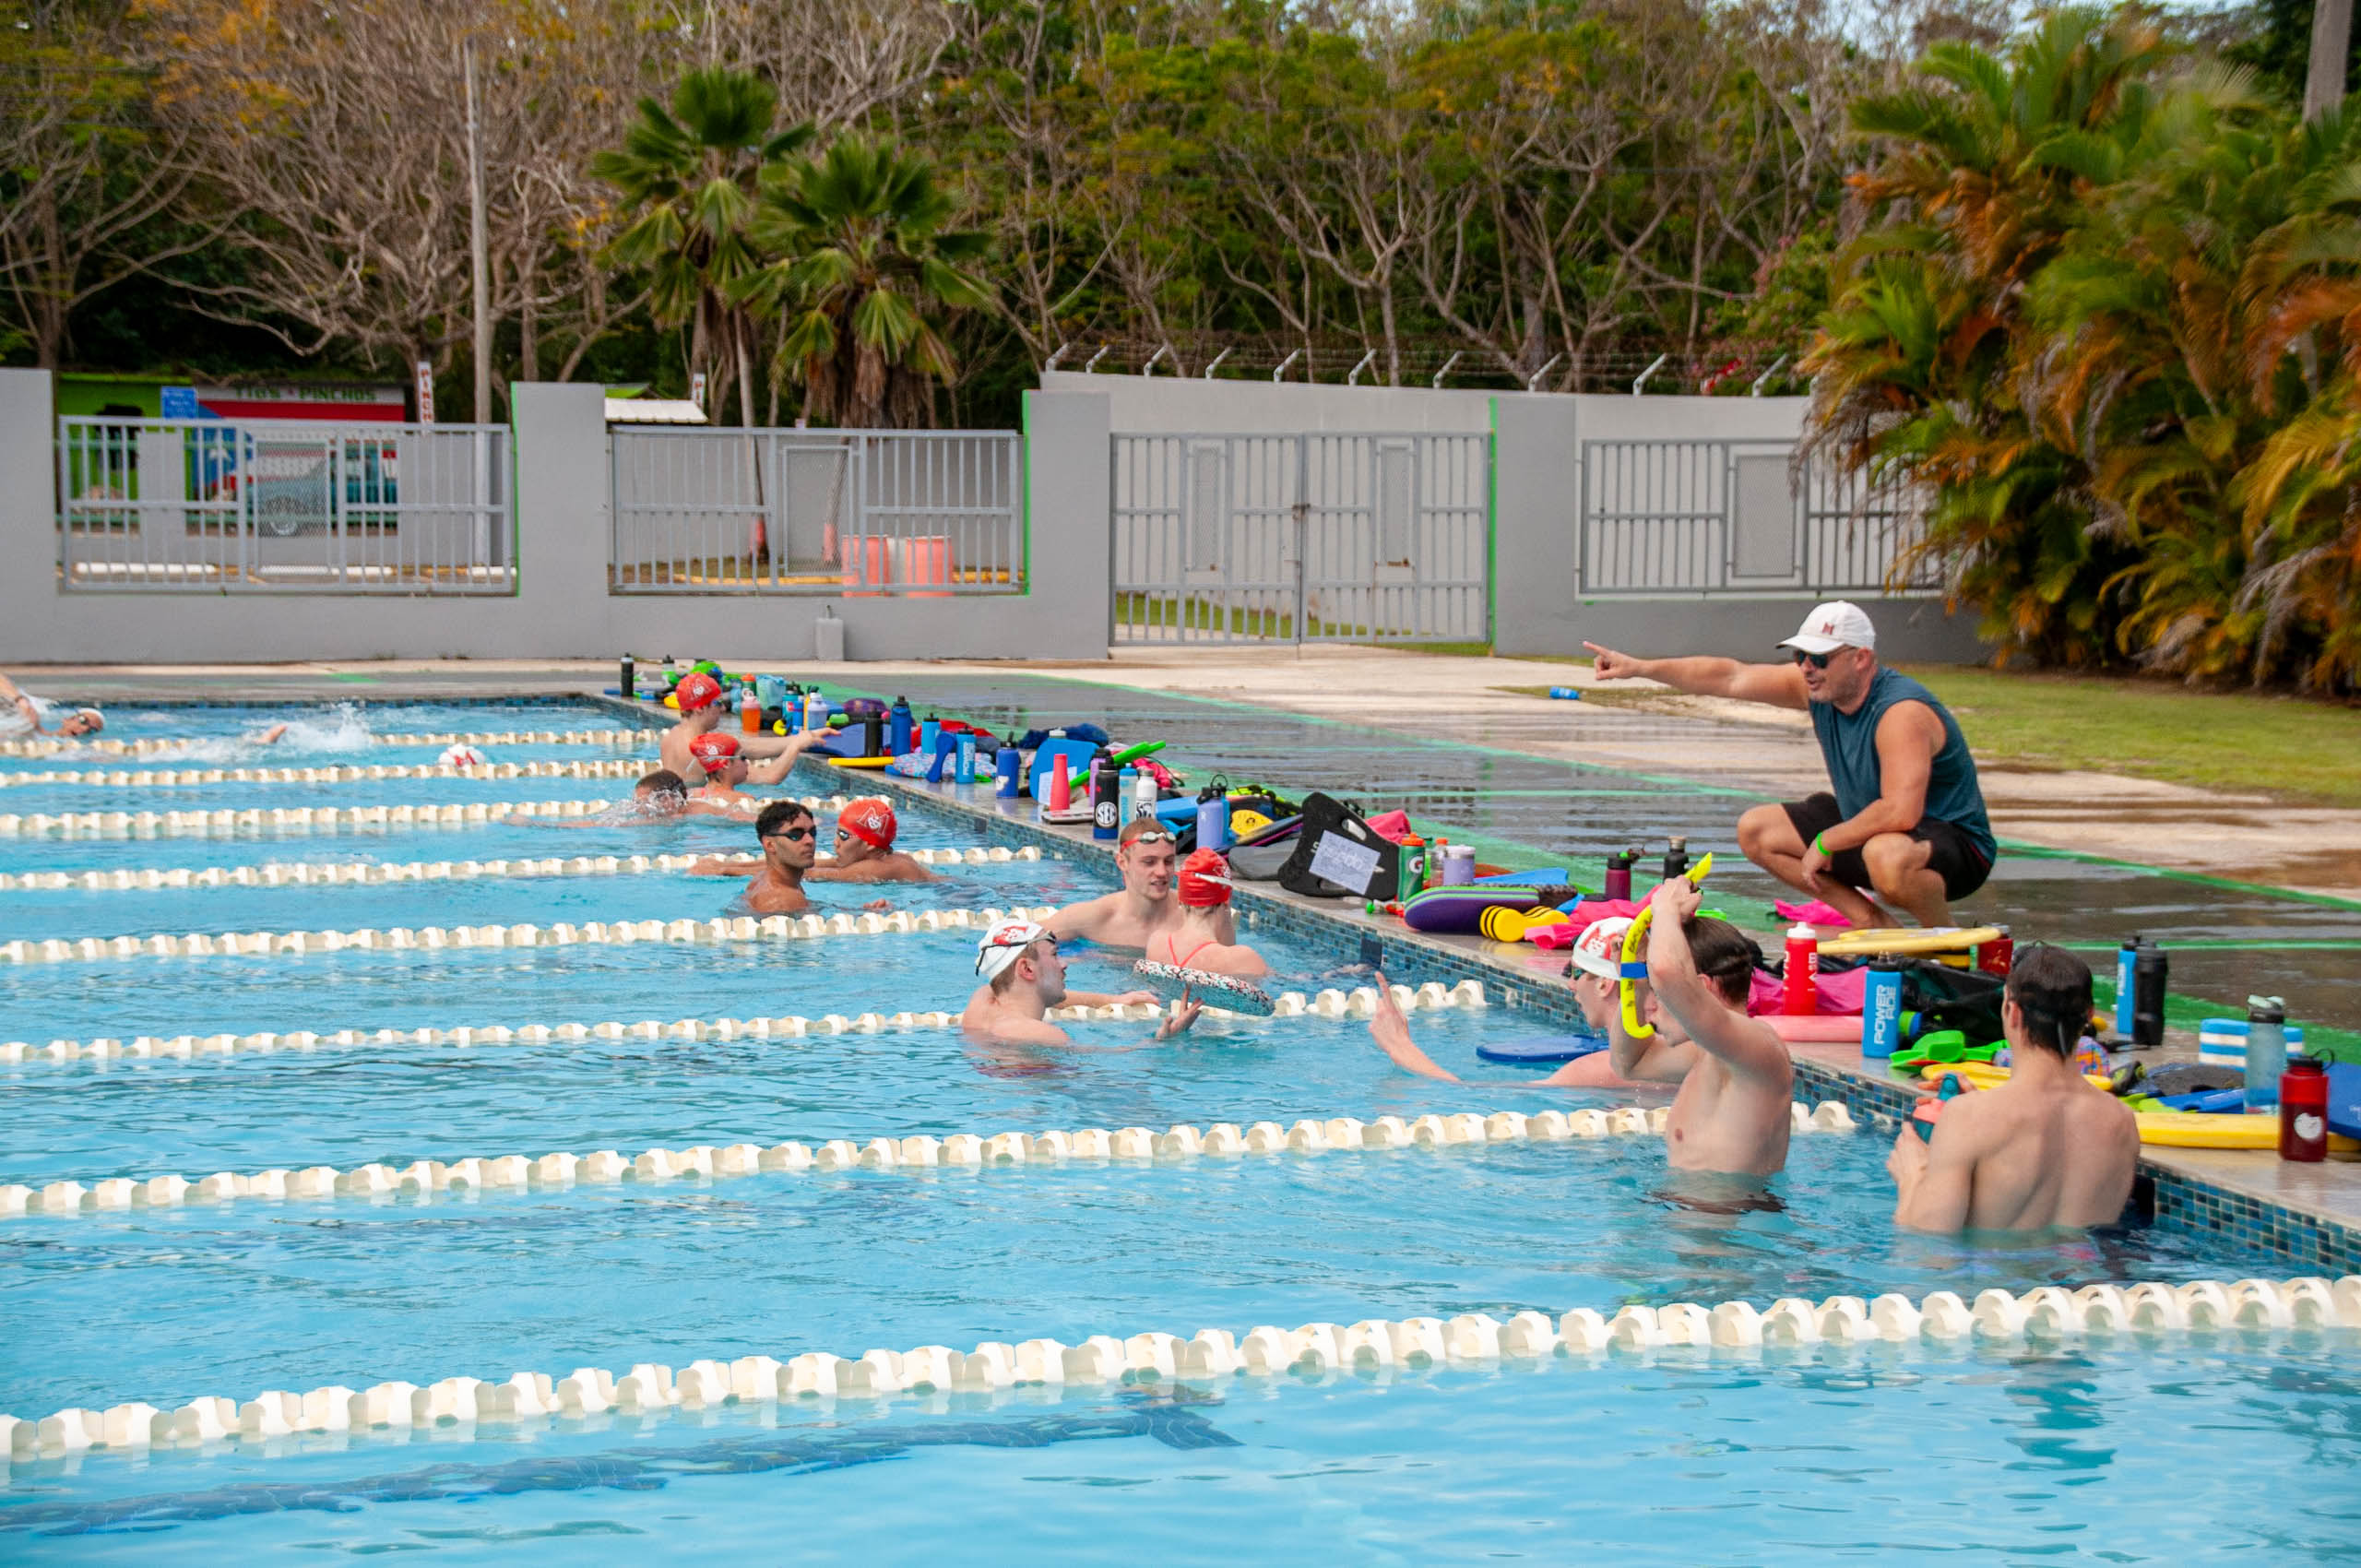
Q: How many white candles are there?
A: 0